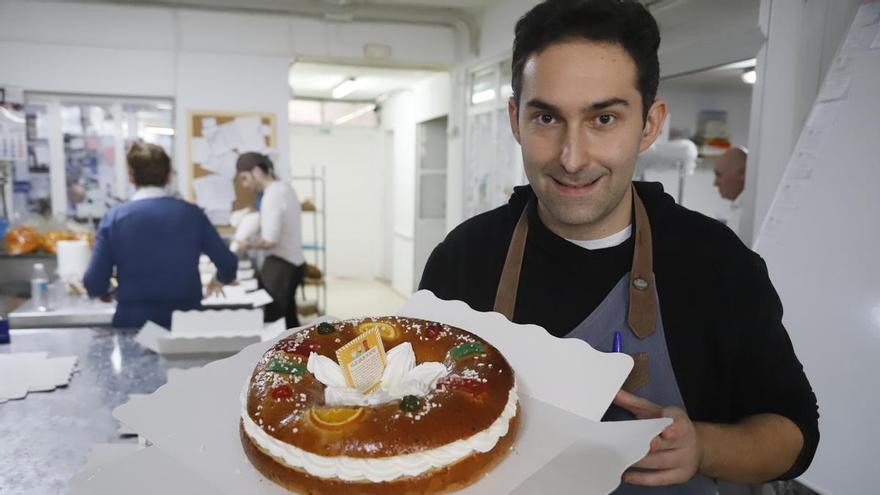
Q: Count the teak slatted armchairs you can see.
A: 0